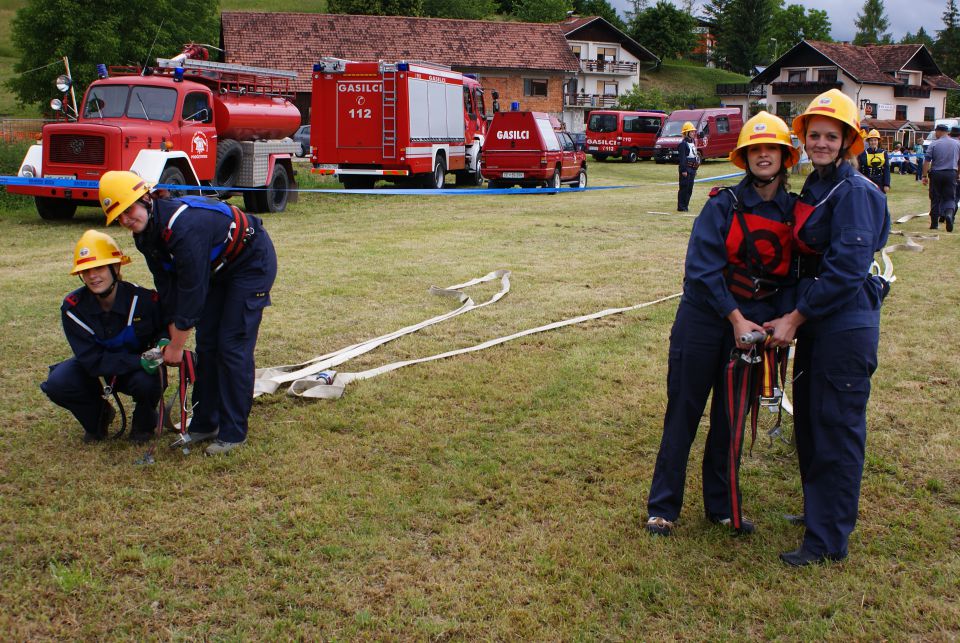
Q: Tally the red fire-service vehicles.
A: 5